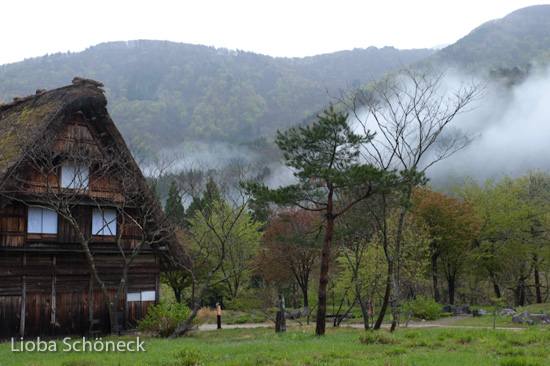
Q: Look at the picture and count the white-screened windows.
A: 4